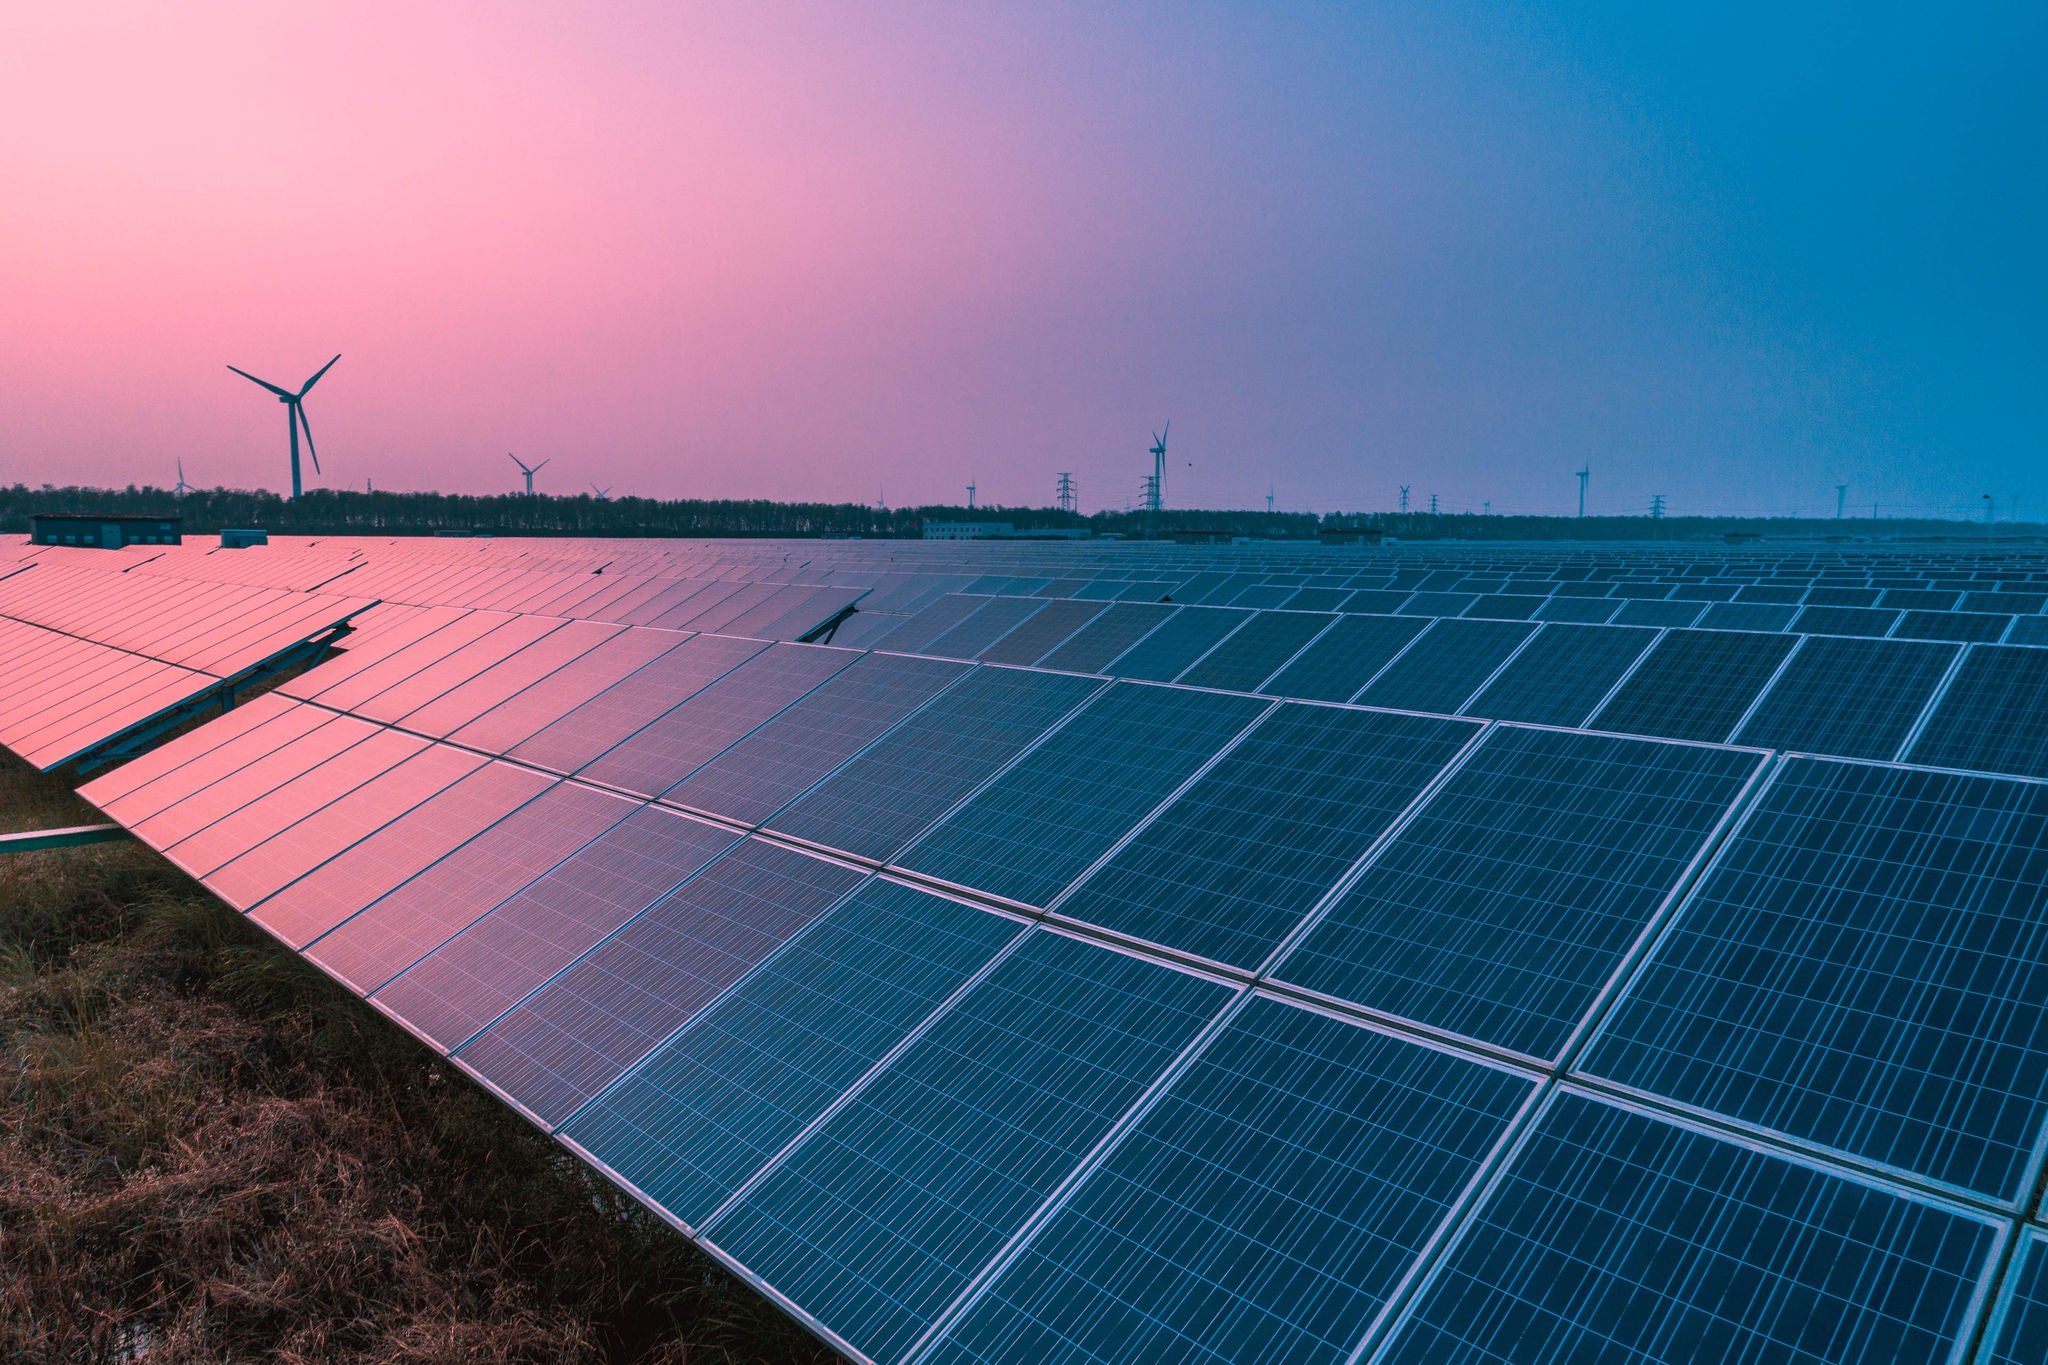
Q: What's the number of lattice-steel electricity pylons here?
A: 5